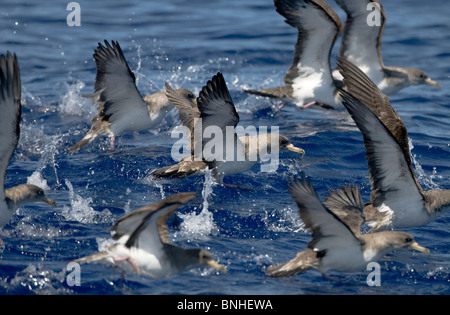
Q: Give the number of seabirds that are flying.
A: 8